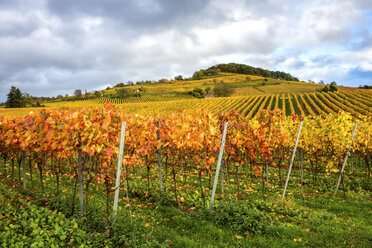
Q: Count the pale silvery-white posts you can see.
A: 4